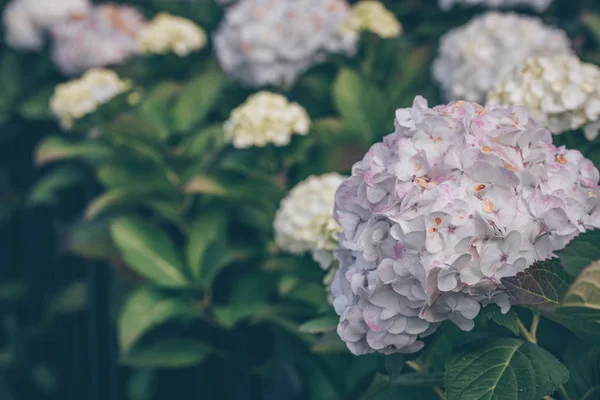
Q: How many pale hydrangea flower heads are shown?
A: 12